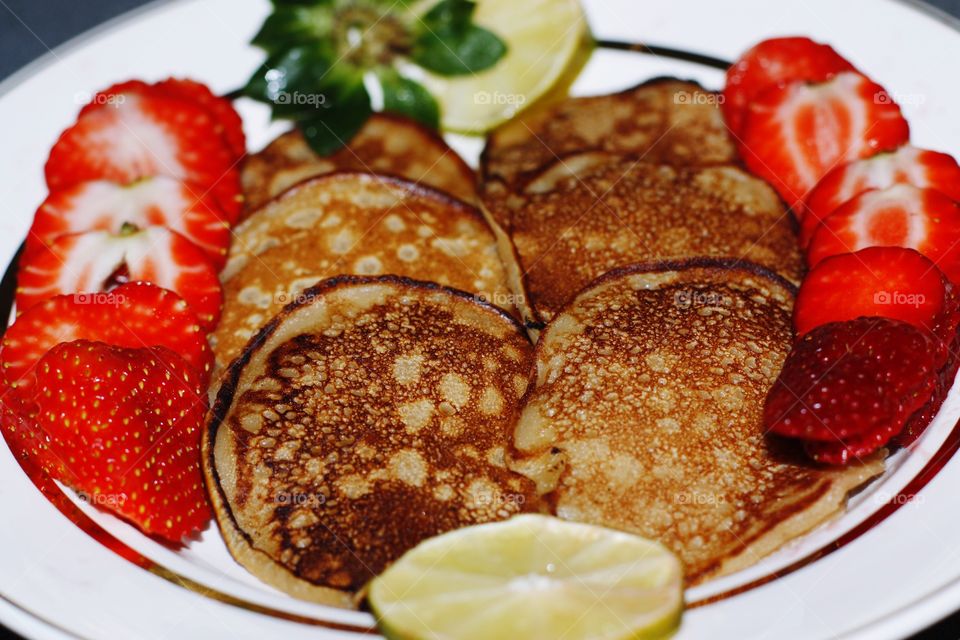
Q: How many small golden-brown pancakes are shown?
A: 6